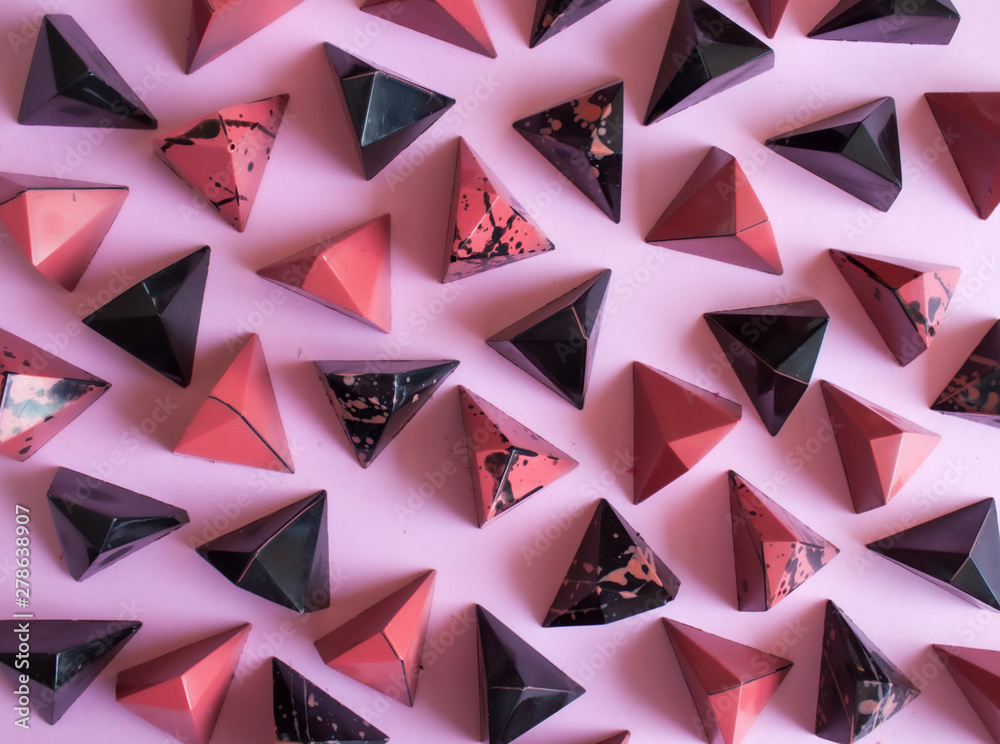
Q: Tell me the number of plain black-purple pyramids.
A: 13